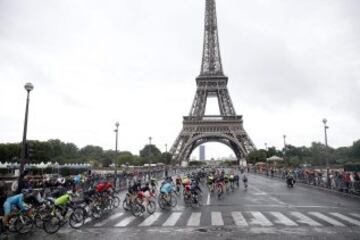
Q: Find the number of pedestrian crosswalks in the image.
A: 1